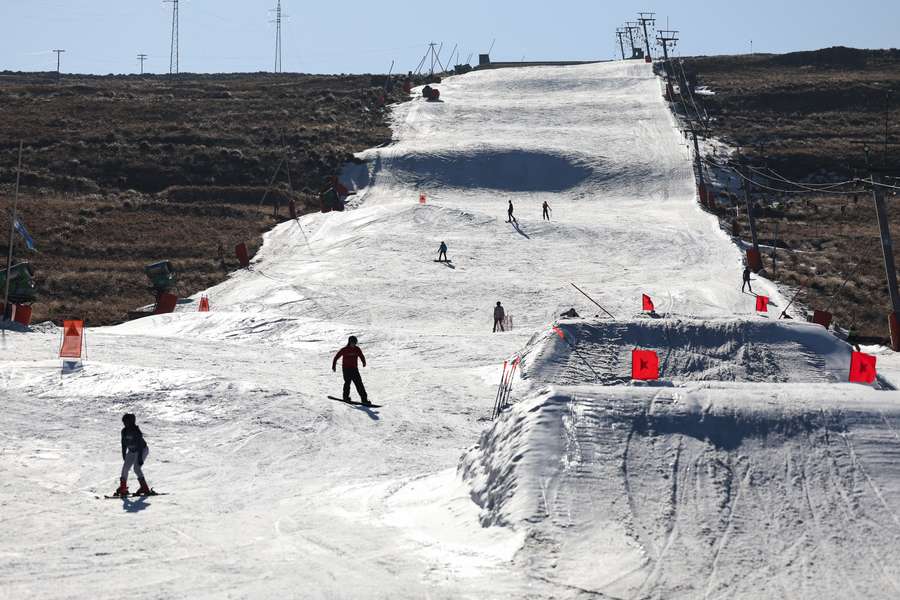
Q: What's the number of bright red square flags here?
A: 4